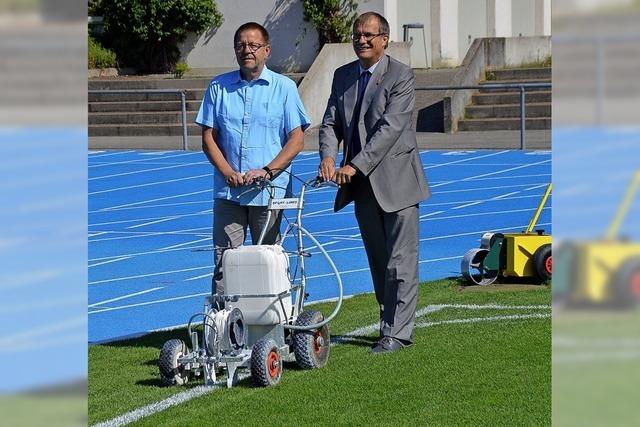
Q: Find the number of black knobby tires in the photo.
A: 3